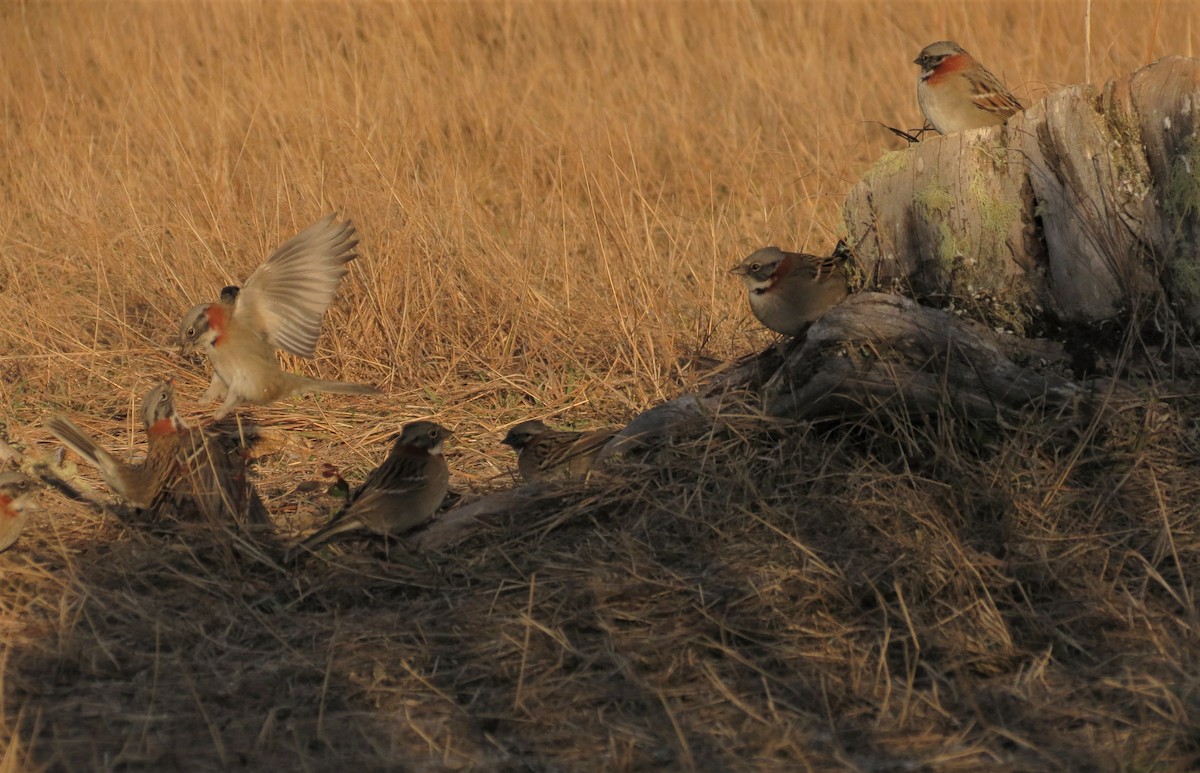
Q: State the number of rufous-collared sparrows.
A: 7